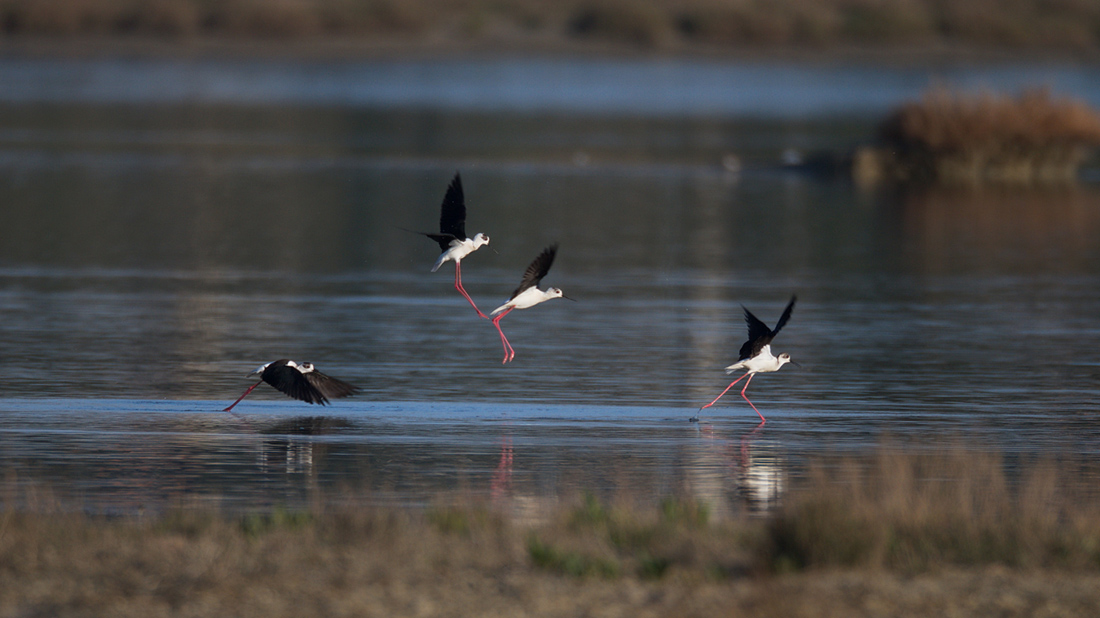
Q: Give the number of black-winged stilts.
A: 4